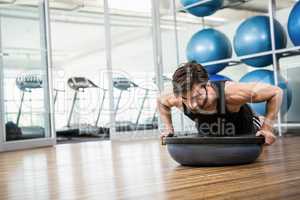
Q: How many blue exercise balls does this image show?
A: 6